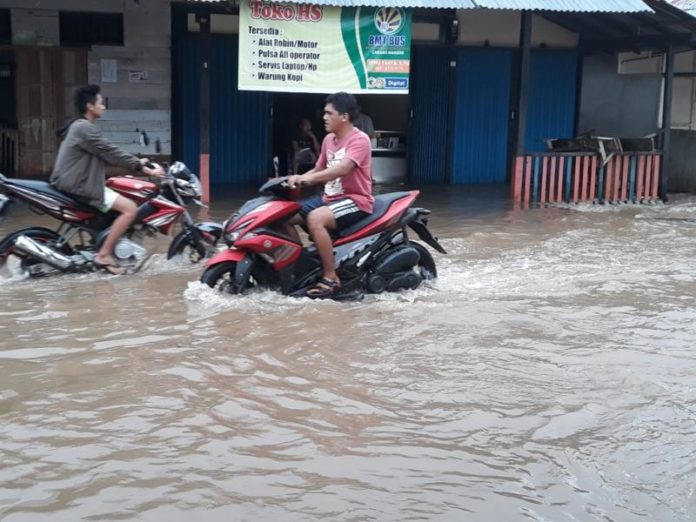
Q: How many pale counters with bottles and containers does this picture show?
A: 1